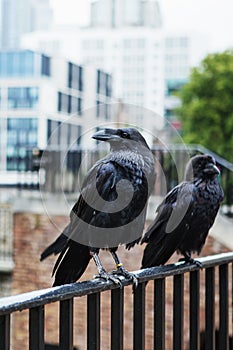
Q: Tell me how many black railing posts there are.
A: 11